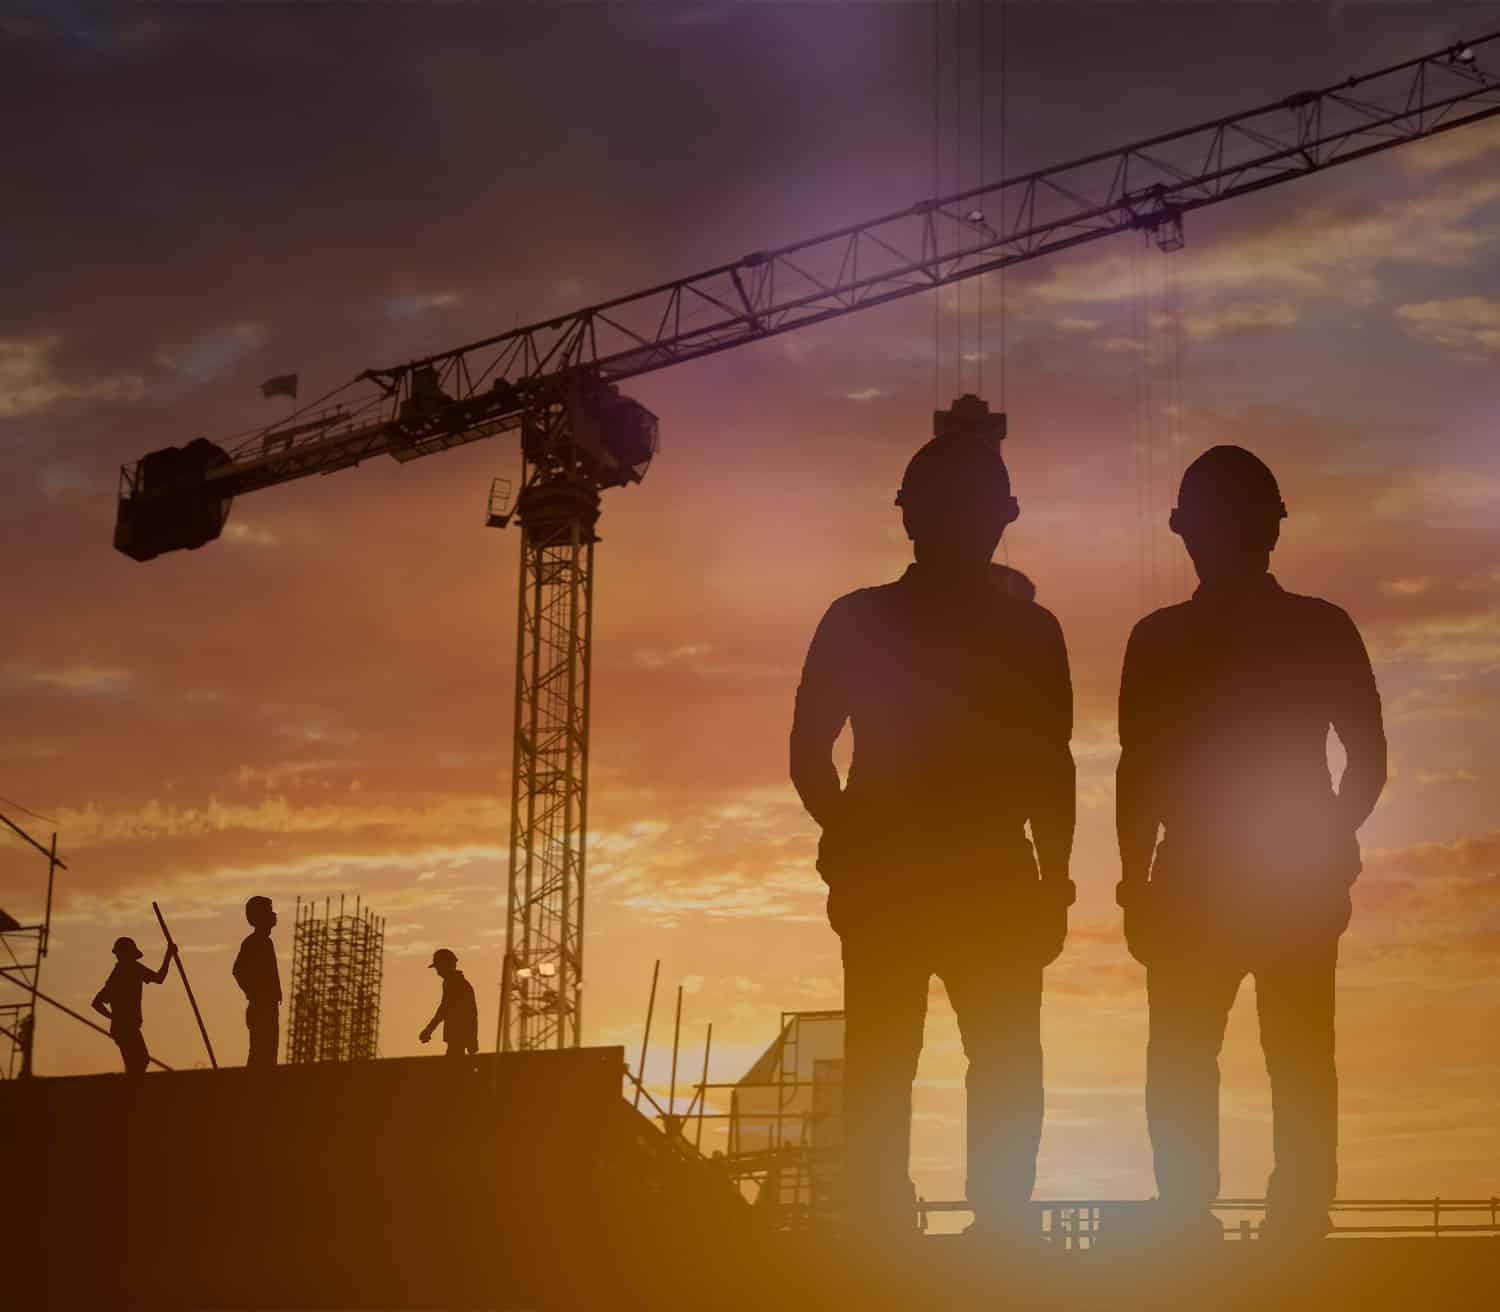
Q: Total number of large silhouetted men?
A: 2